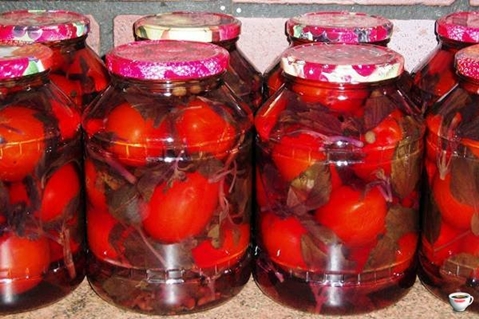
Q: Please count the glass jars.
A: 8